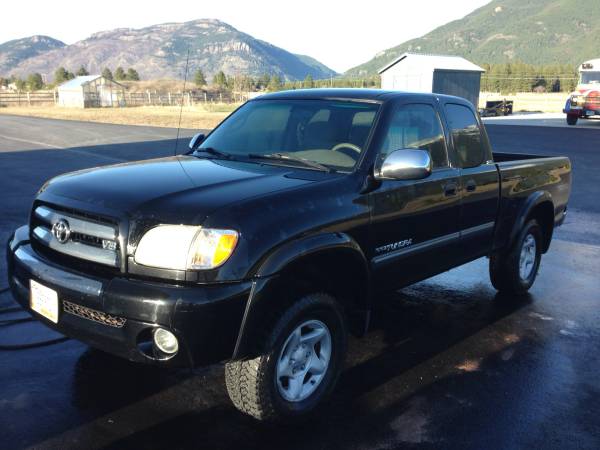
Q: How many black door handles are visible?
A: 2